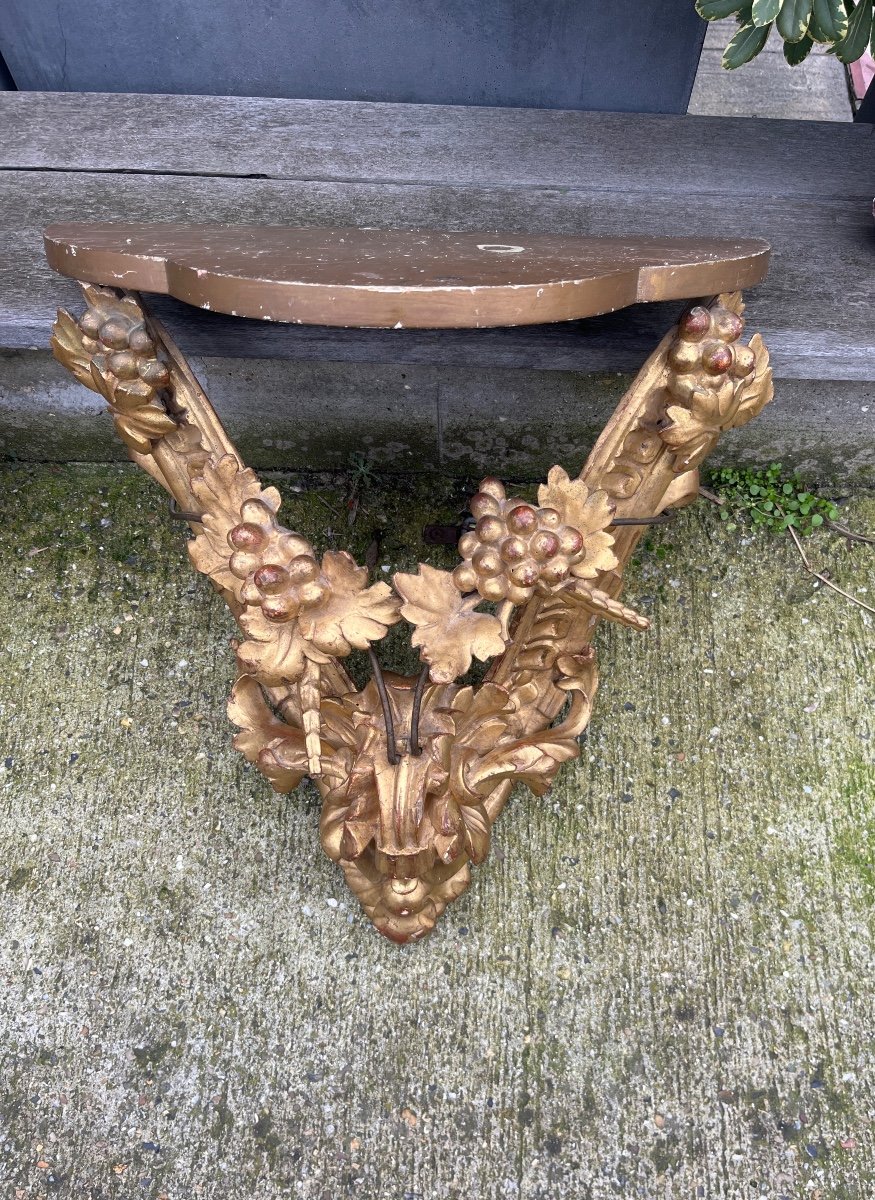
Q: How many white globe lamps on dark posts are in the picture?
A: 0